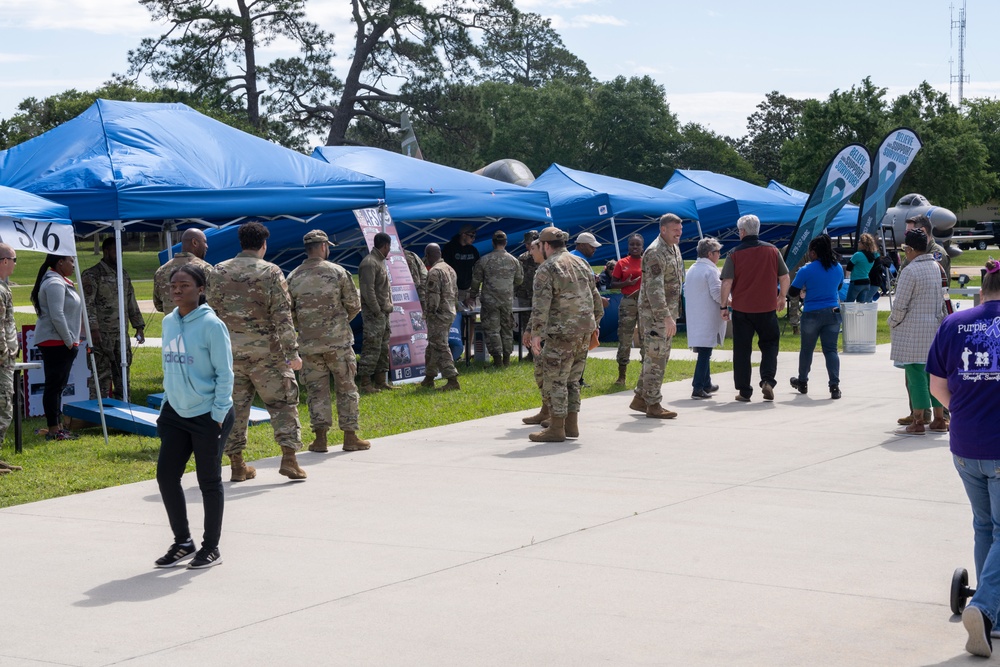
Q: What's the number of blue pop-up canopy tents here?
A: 6